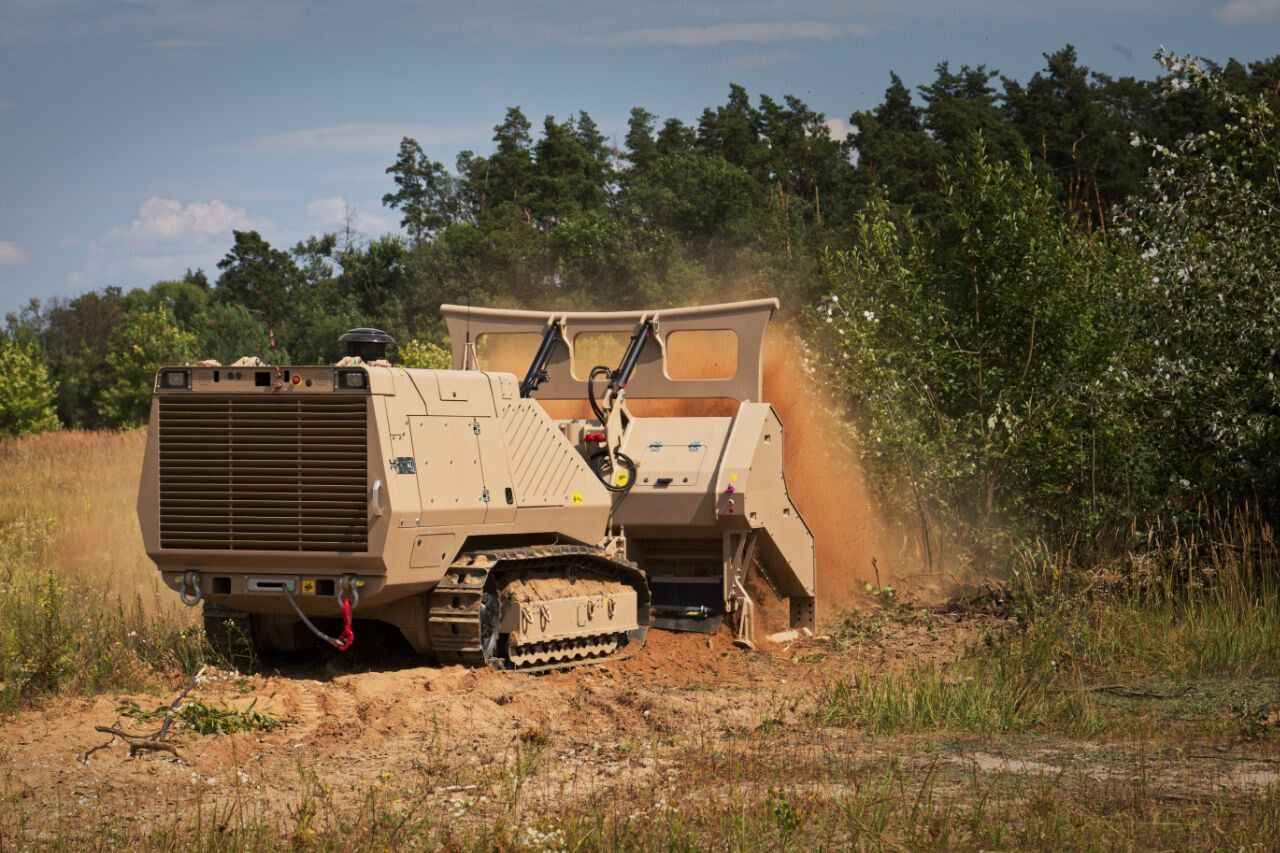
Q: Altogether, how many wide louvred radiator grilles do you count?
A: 1